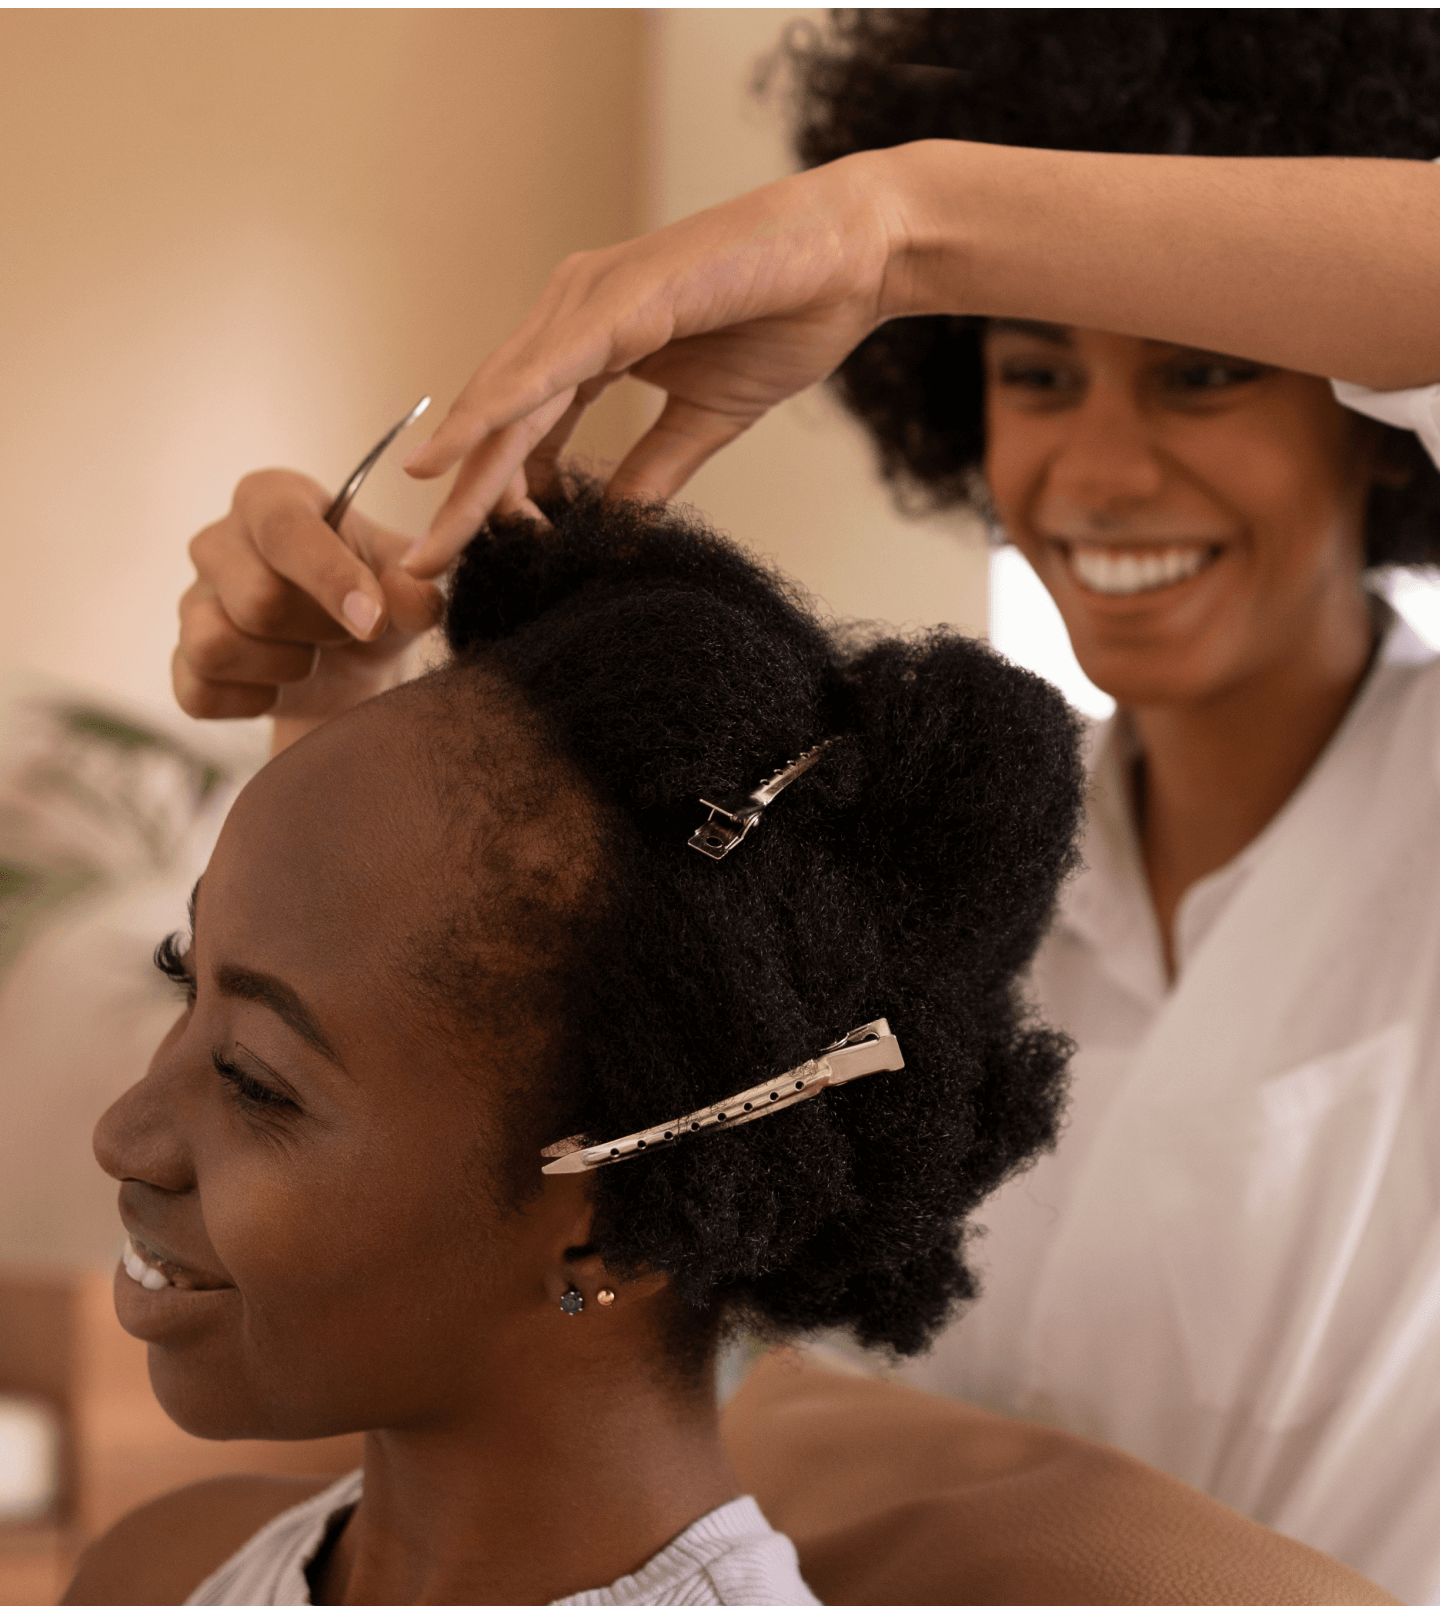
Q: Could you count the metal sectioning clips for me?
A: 2